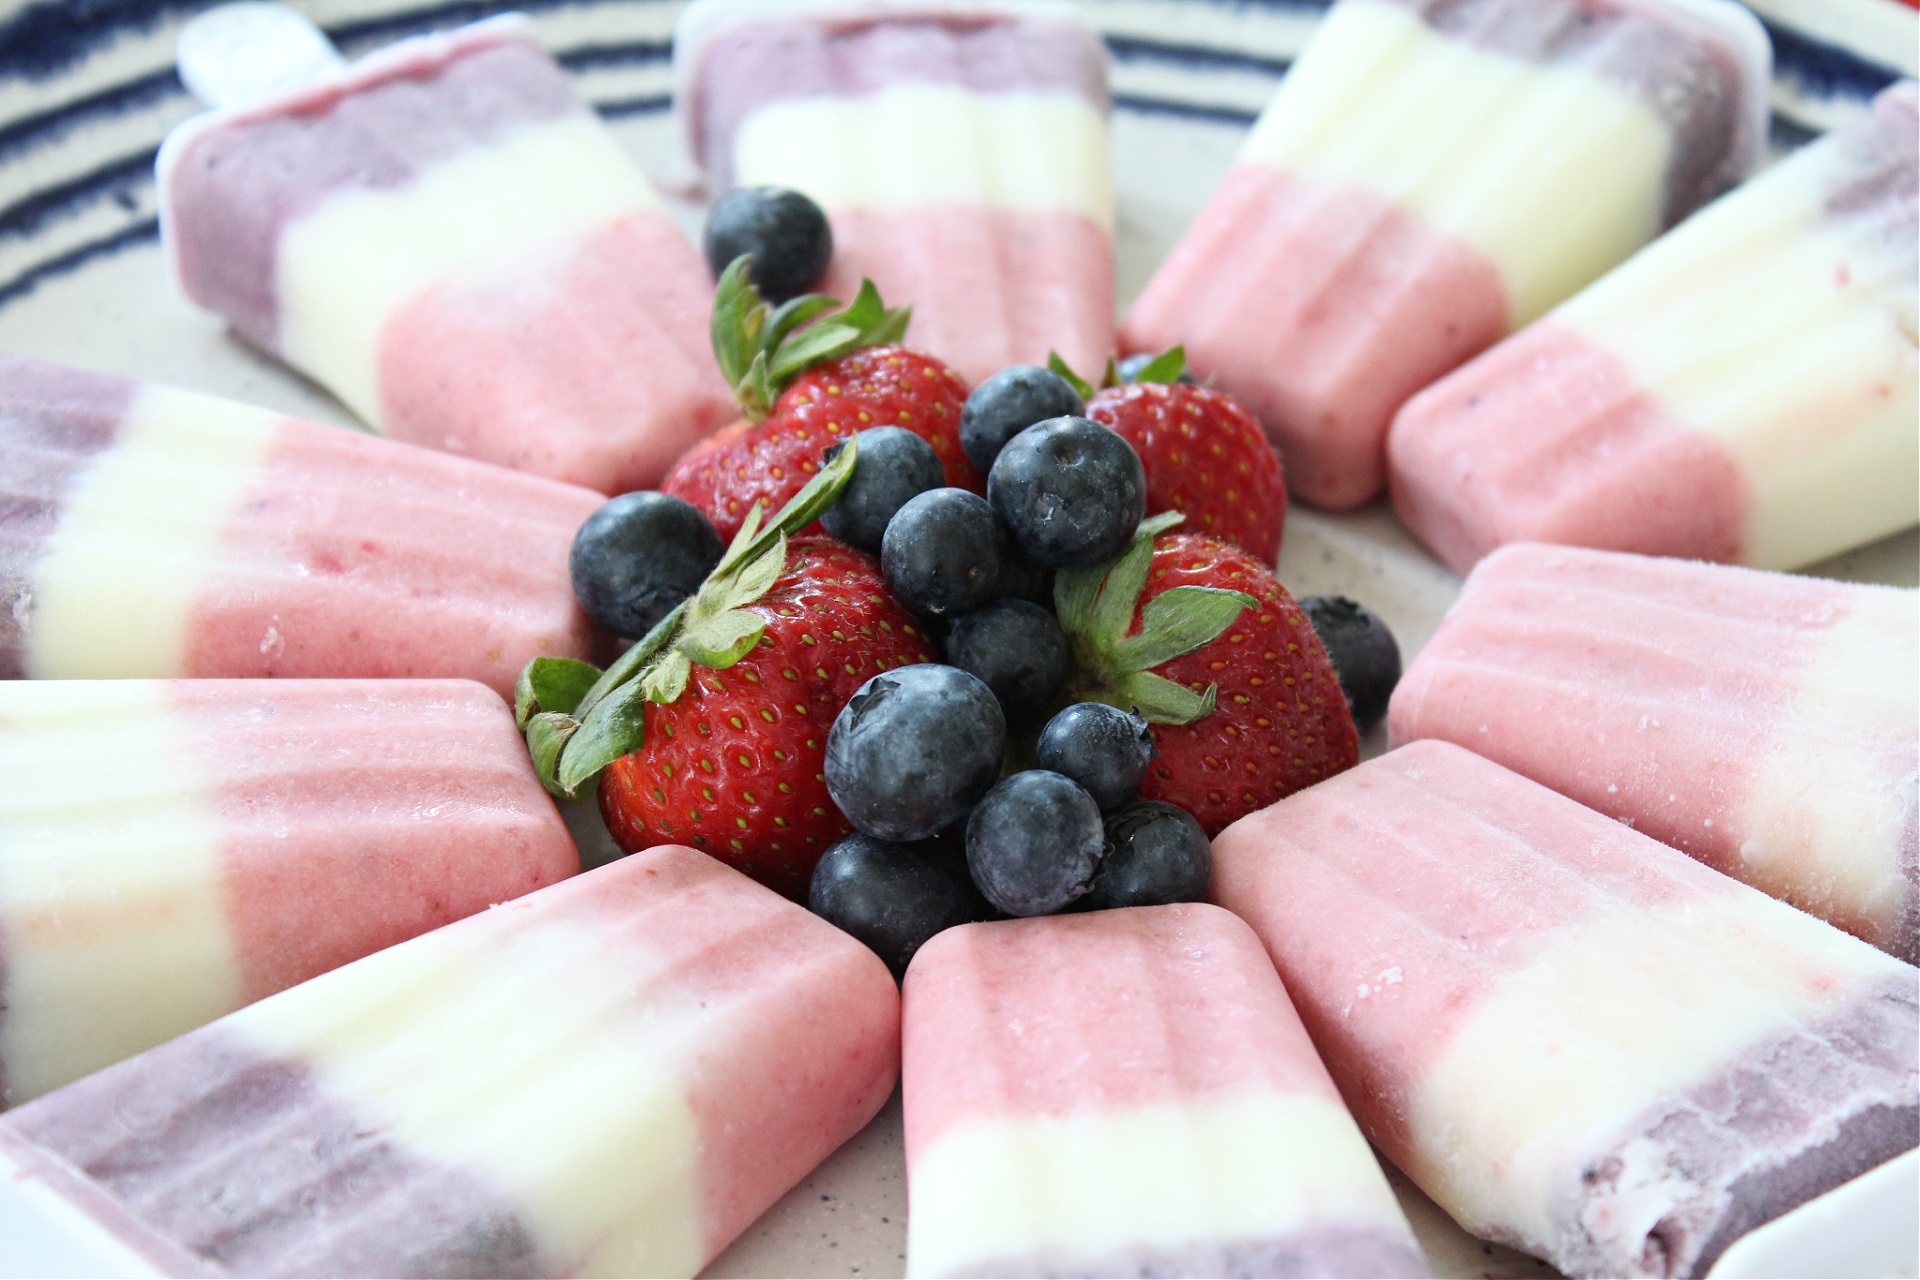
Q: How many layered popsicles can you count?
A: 10